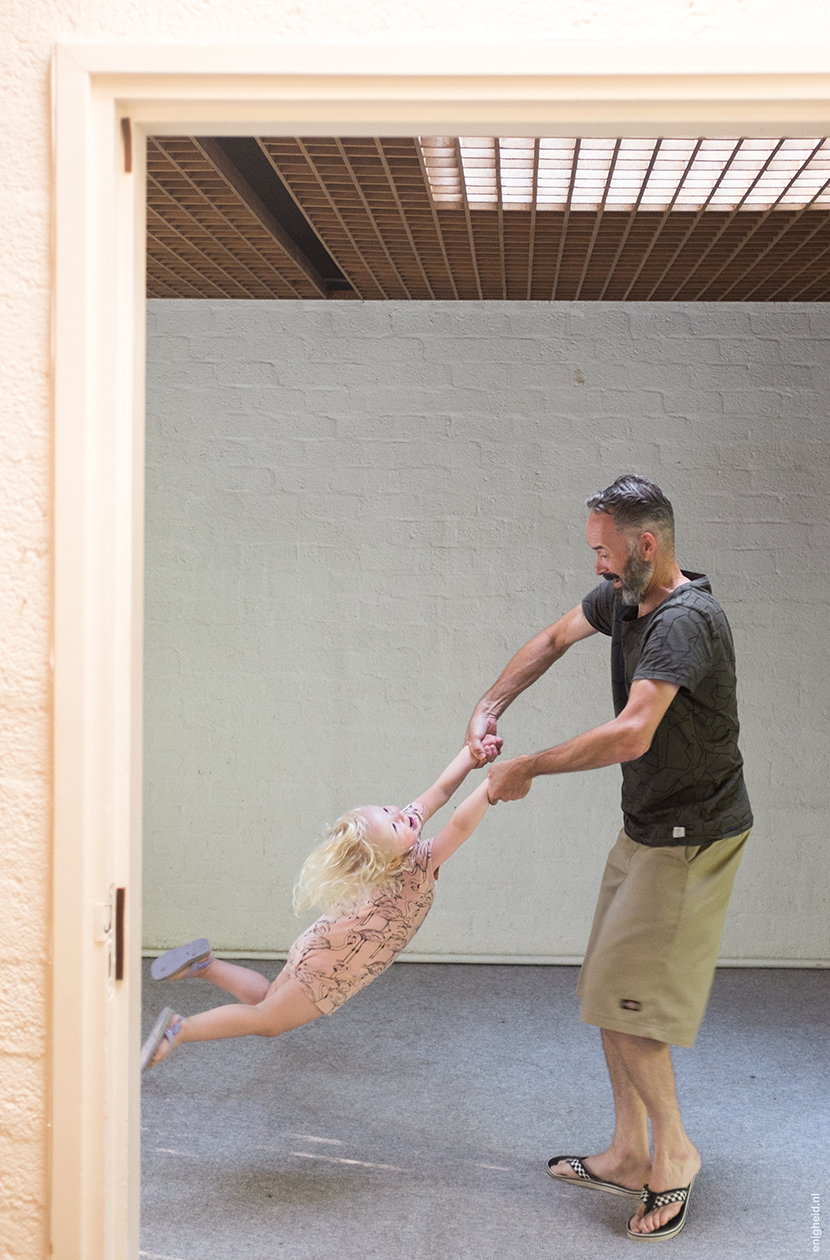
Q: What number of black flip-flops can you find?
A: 2